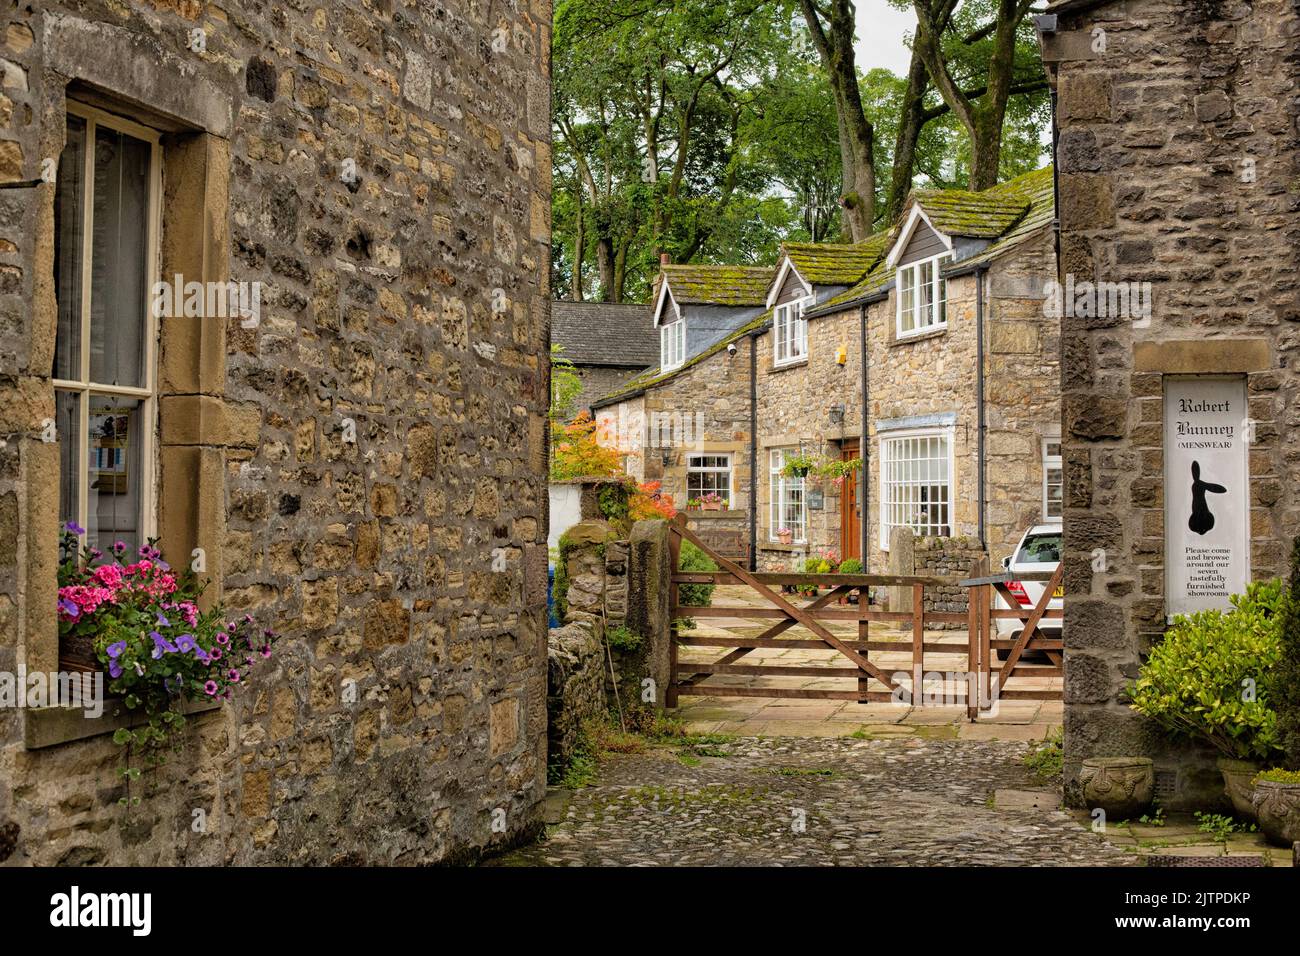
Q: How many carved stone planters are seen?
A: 3